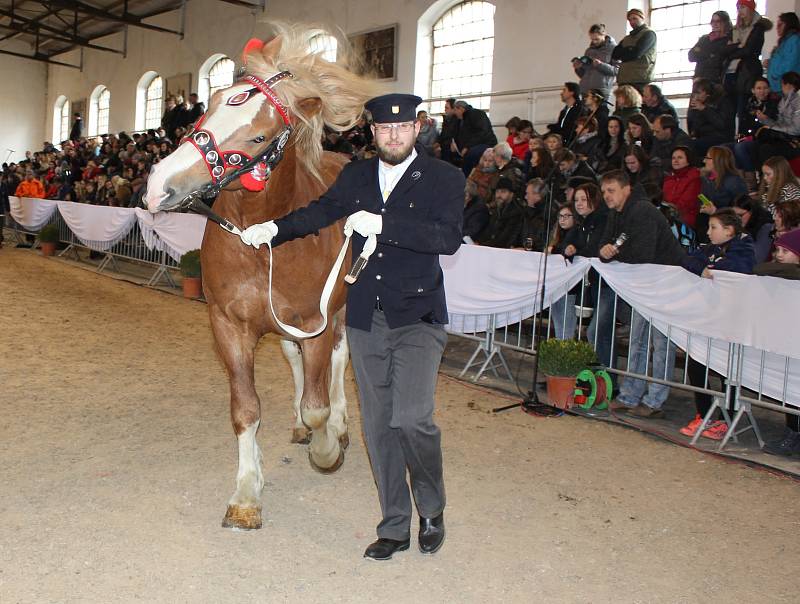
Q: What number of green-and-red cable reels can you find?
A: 1